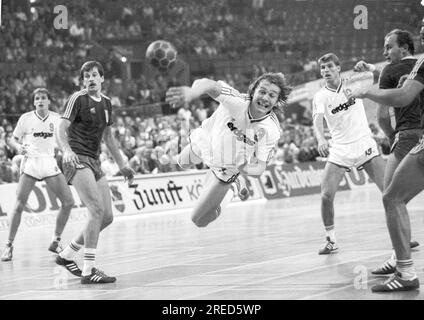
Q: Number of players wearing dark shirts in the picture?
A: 3